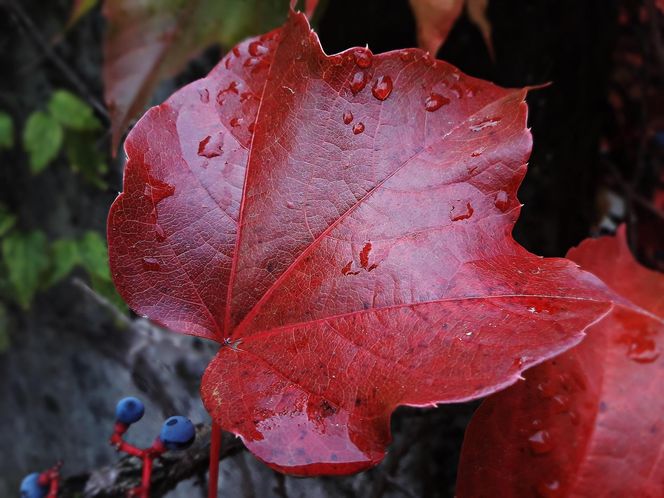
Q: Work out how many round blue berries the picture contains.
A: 3